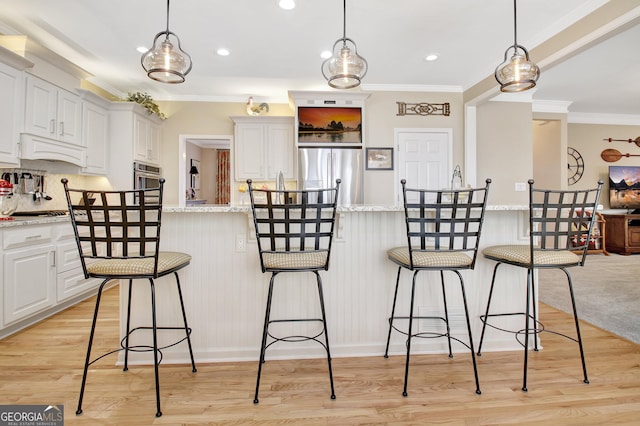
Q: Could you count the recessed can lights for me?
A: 5